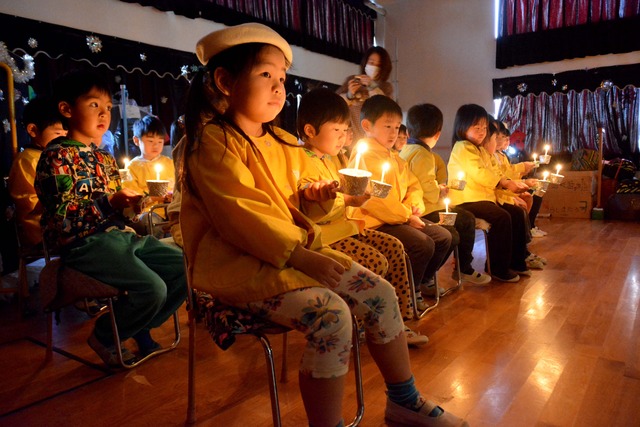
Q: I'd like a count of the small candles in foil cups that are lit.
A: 10